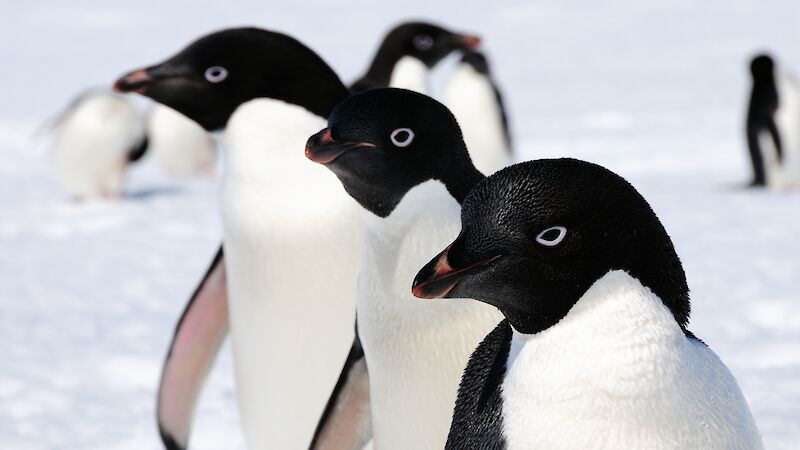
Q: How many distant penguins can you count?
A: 5